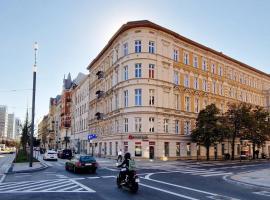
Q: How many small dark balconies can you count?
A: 3